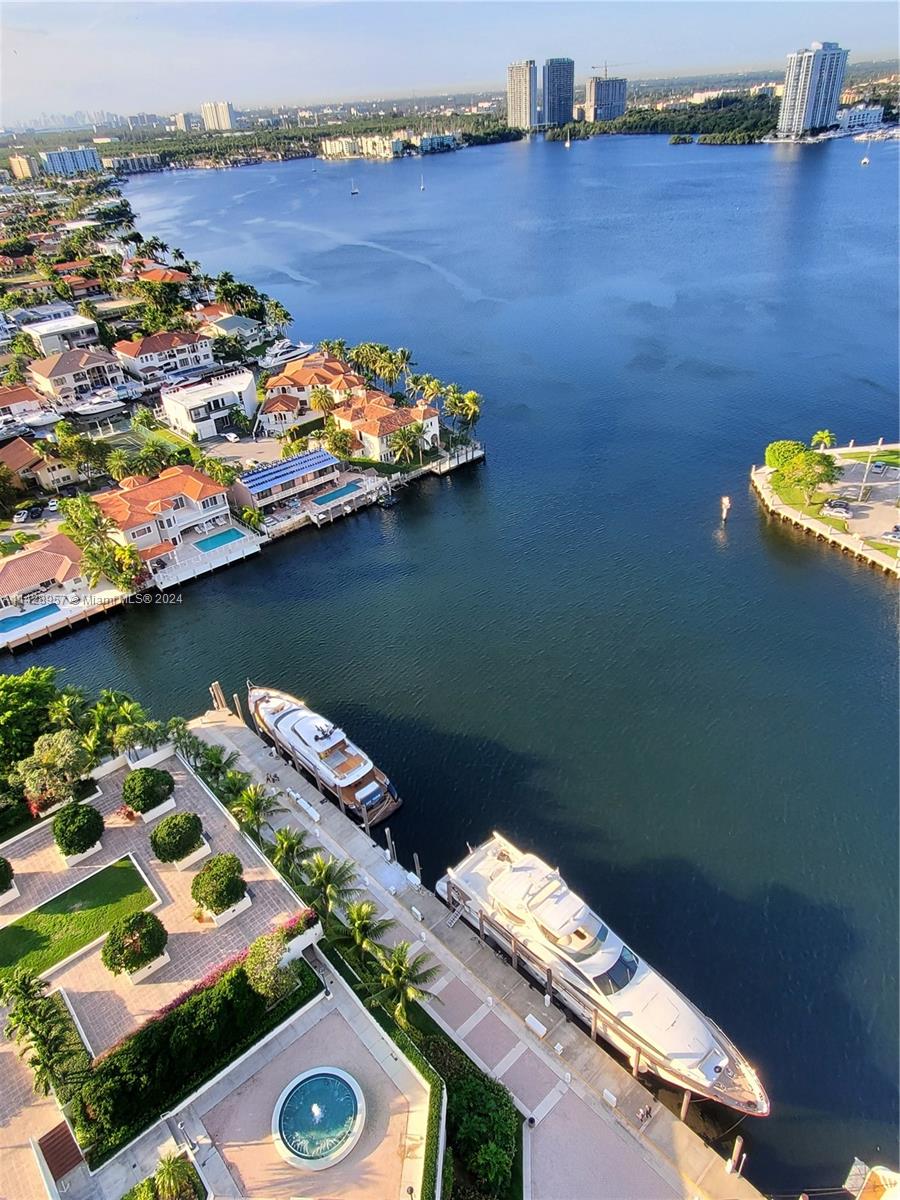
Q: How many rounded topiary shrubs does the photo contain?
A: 6